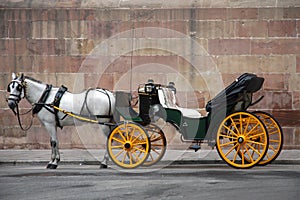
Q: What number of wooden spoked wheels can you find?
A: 4